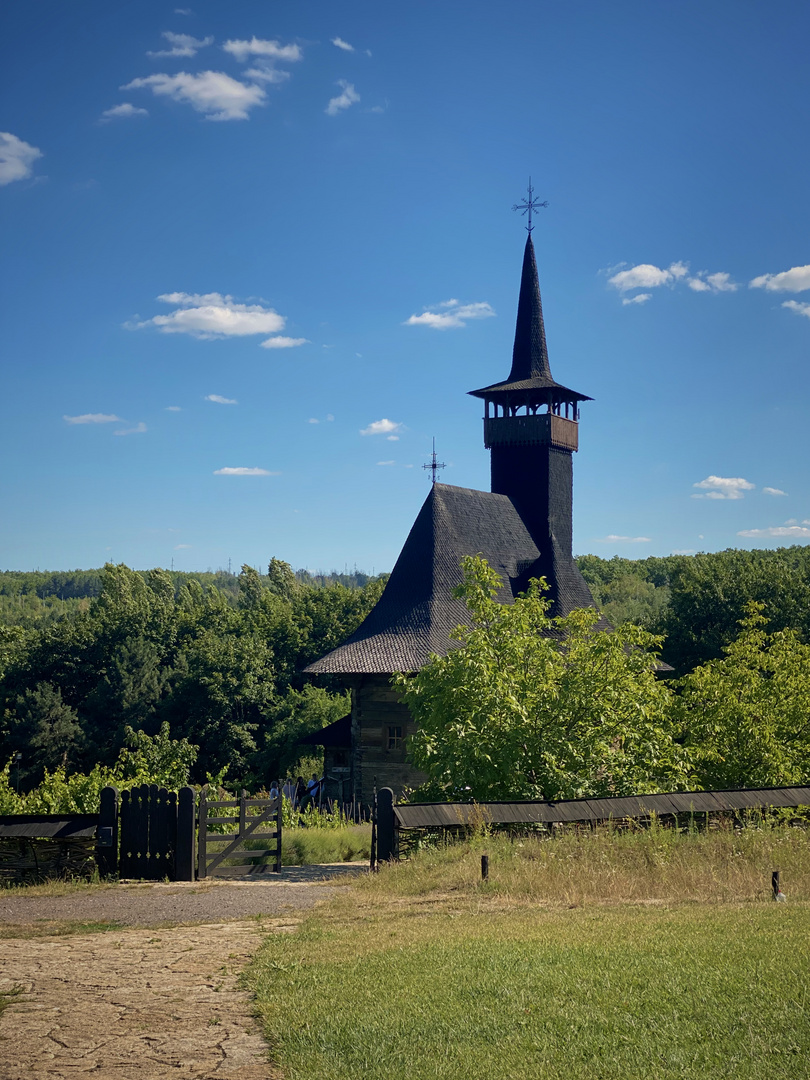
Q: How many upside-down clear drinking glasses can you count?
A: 0